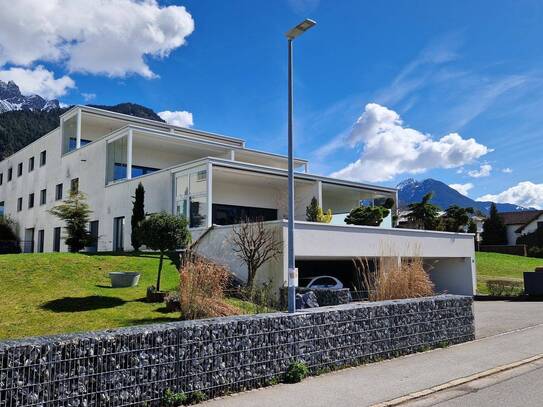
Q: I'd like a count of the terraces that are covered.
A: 3